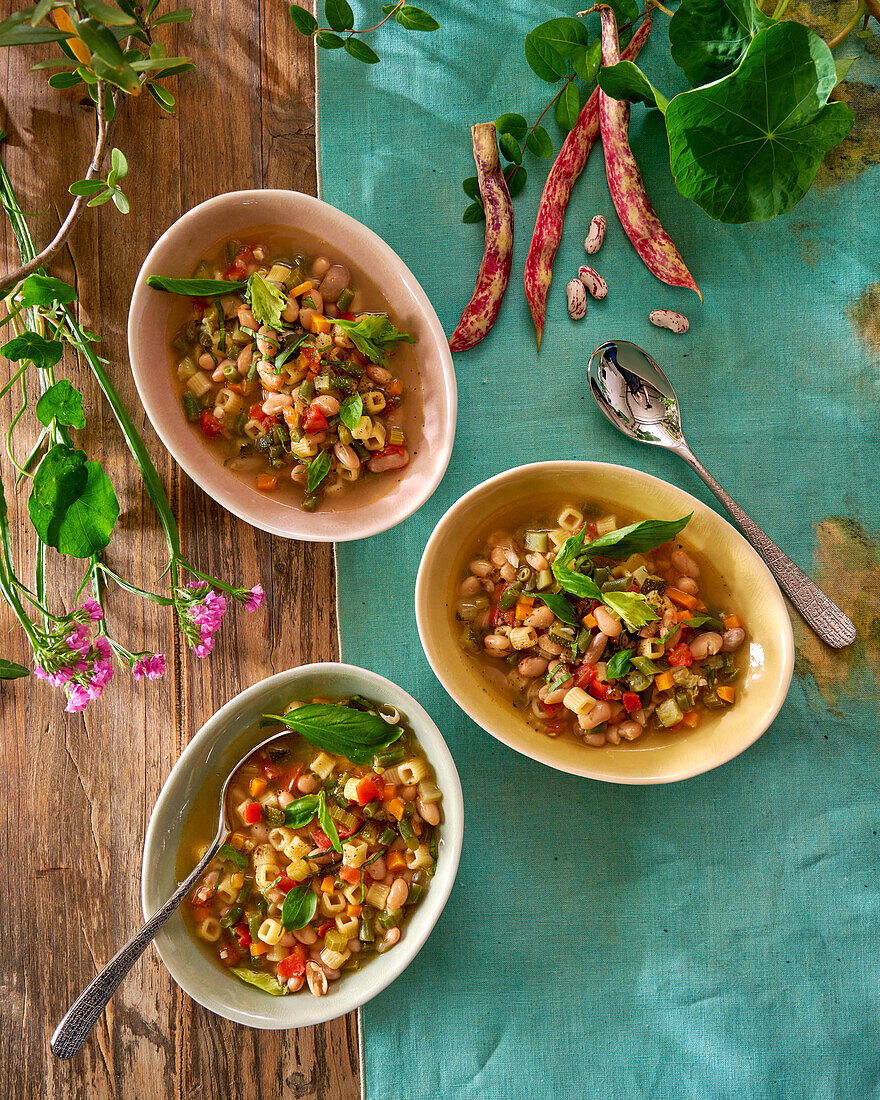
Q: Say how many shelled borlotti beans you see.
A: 4